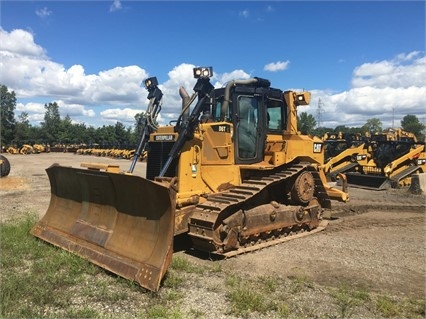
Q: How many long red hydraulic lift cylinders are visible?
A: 0